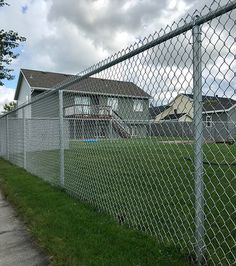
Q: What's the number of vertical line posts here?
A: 4